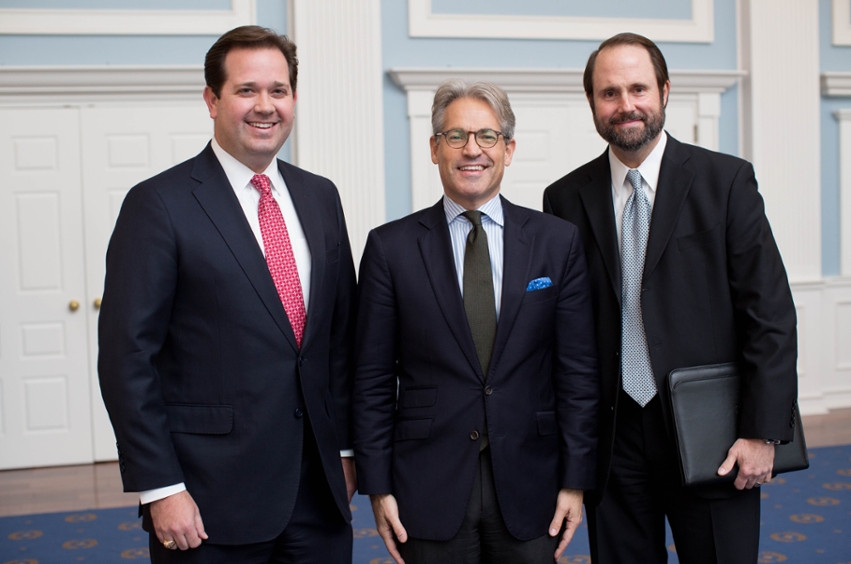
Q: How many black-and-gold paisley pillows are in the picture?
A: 0